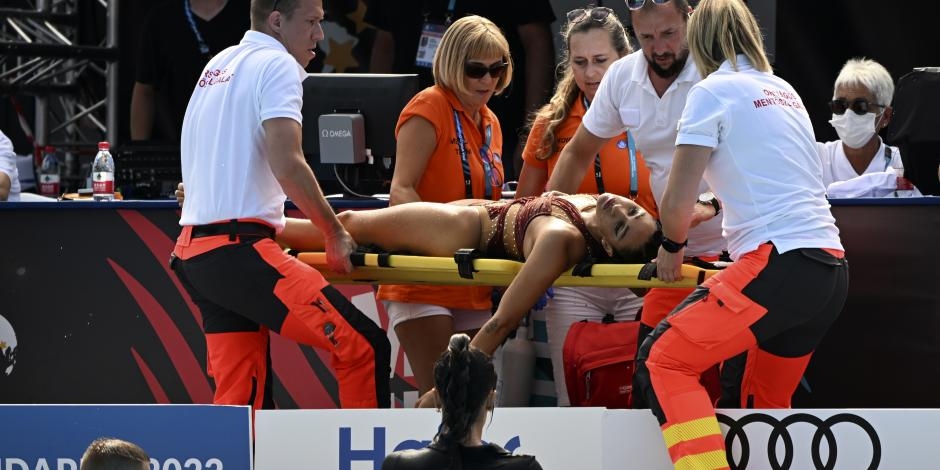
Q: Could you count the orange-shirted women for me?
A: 2